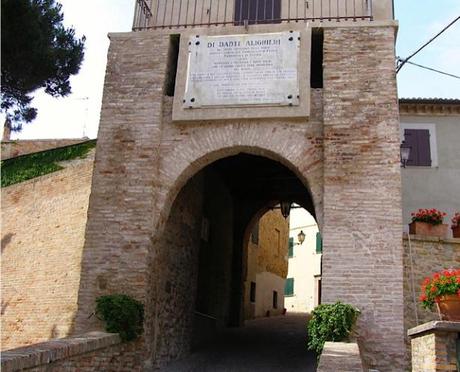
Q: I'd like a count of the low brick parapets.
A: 2